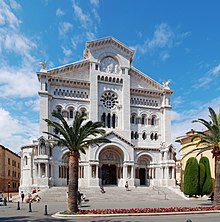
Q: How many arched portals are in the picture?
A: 3